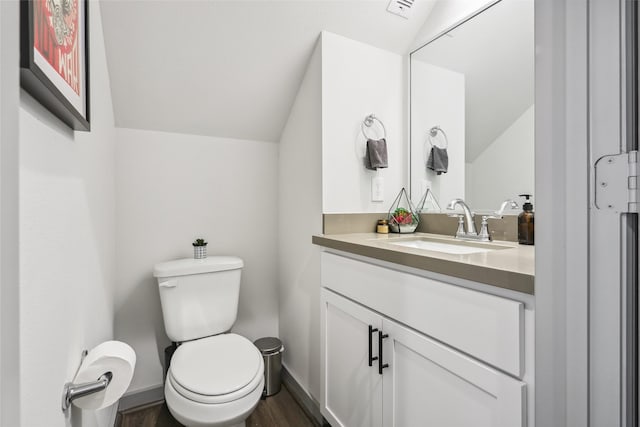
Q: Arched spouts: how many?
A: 1